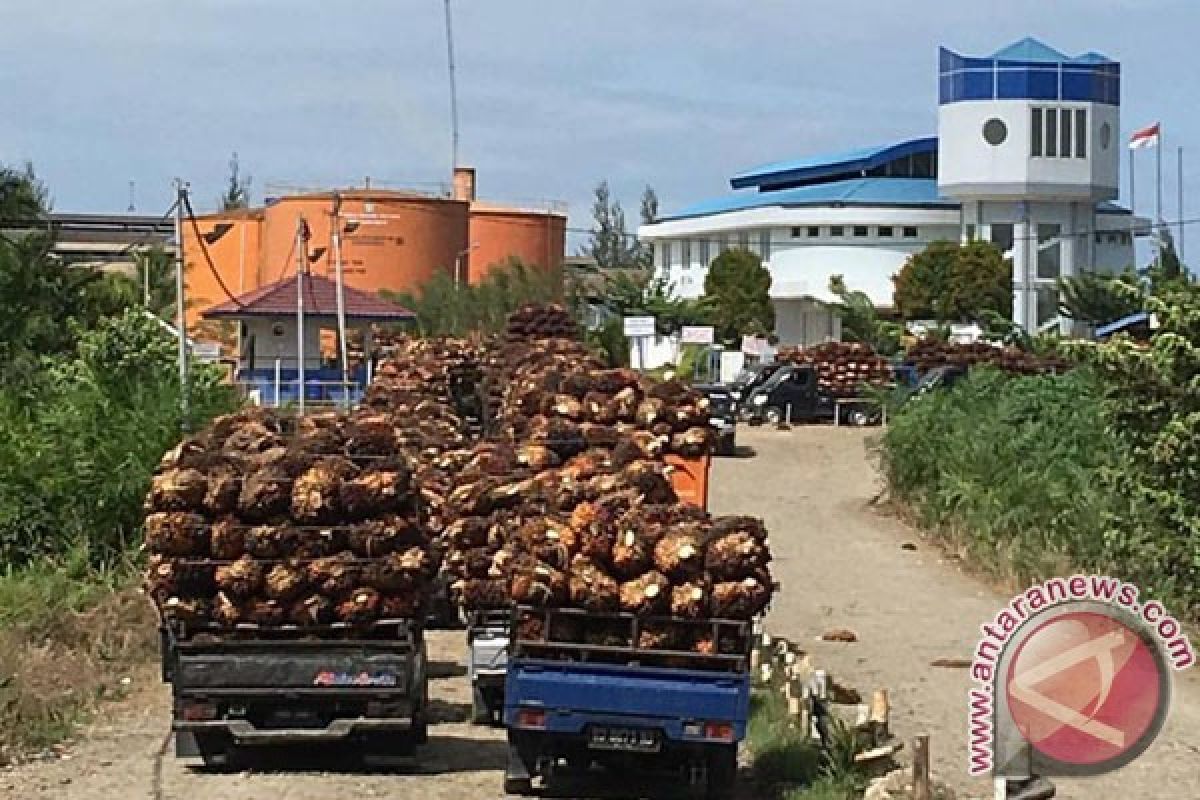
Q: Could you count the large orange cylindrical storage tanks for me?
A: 3